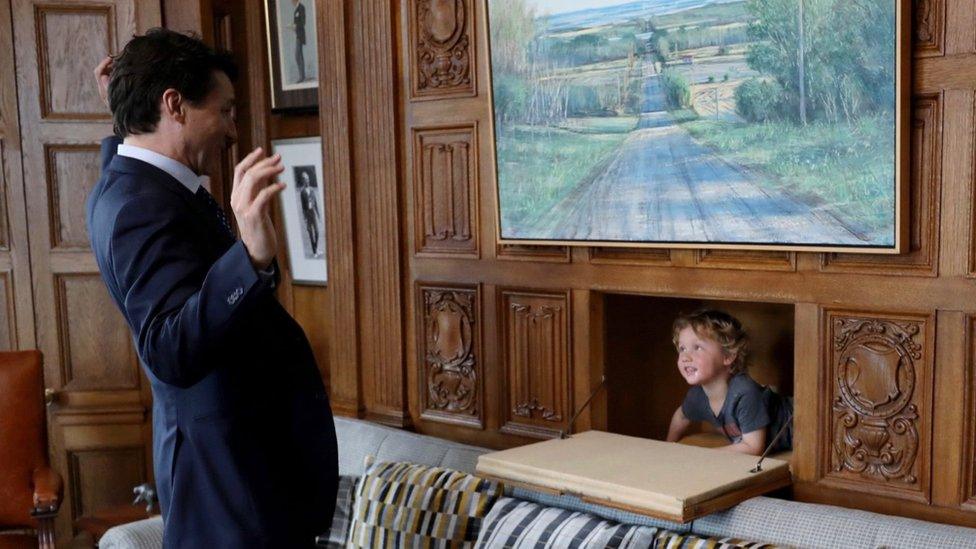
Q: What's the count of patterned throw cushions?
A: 4